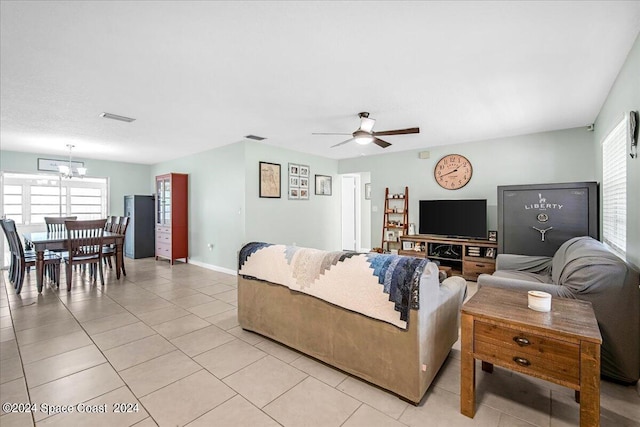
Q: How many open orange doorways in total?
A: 0